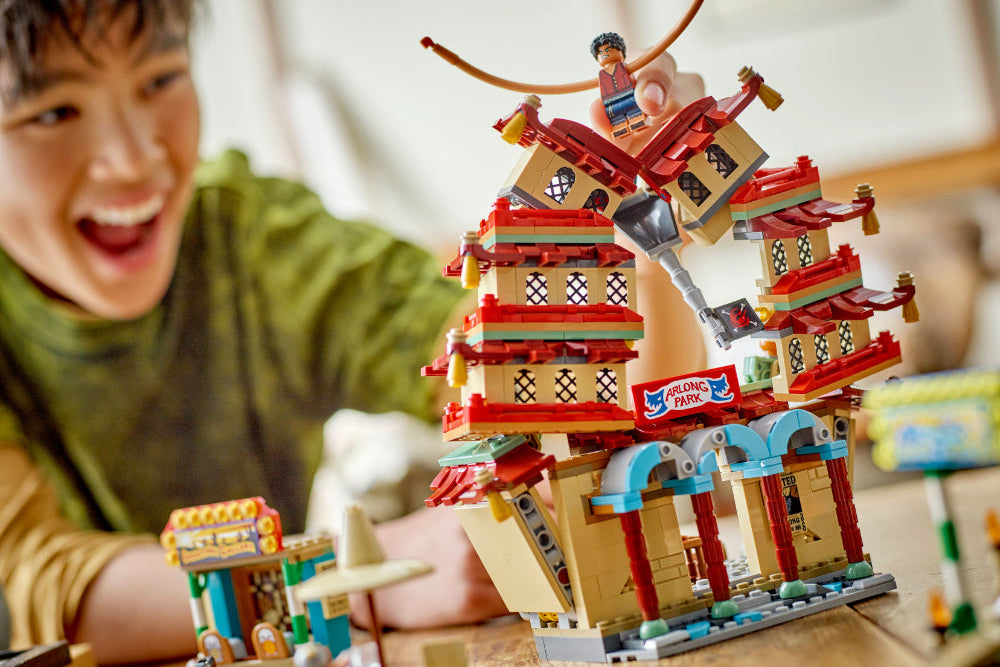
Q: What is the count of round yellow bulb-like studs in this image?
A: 10